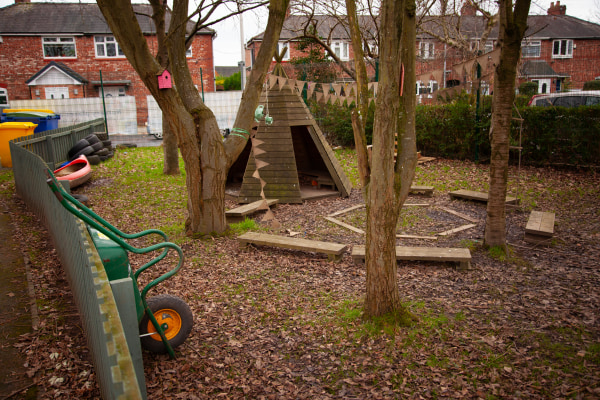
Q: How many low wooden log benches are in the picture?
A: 6